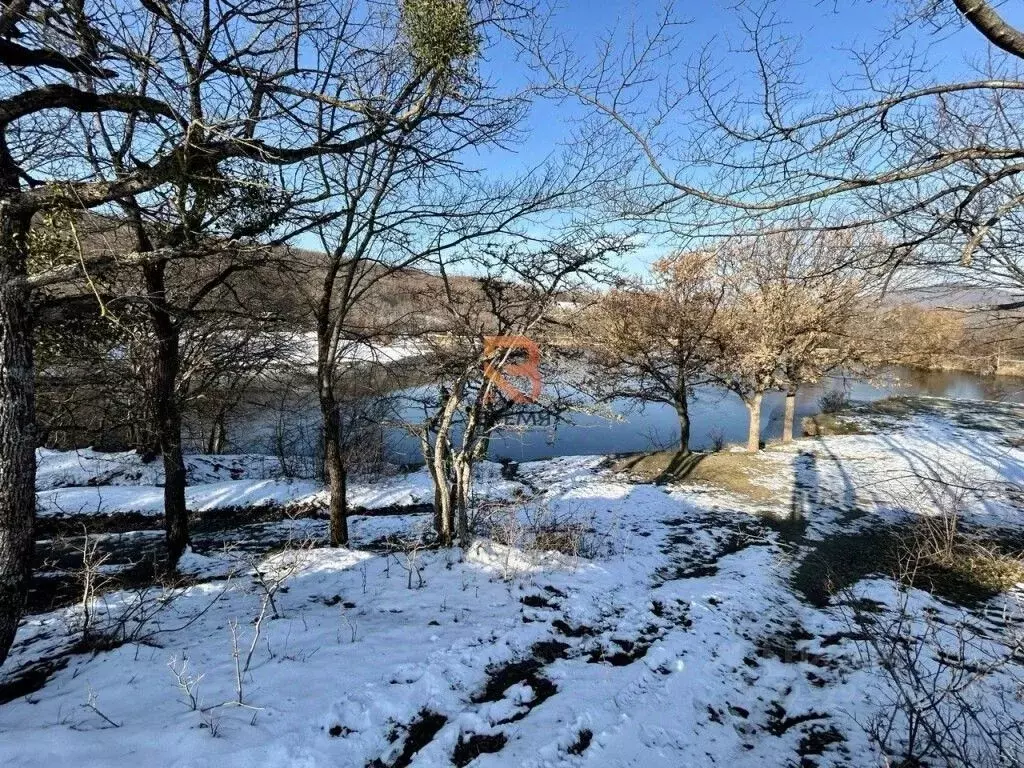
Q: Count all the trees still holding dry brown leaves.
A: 3